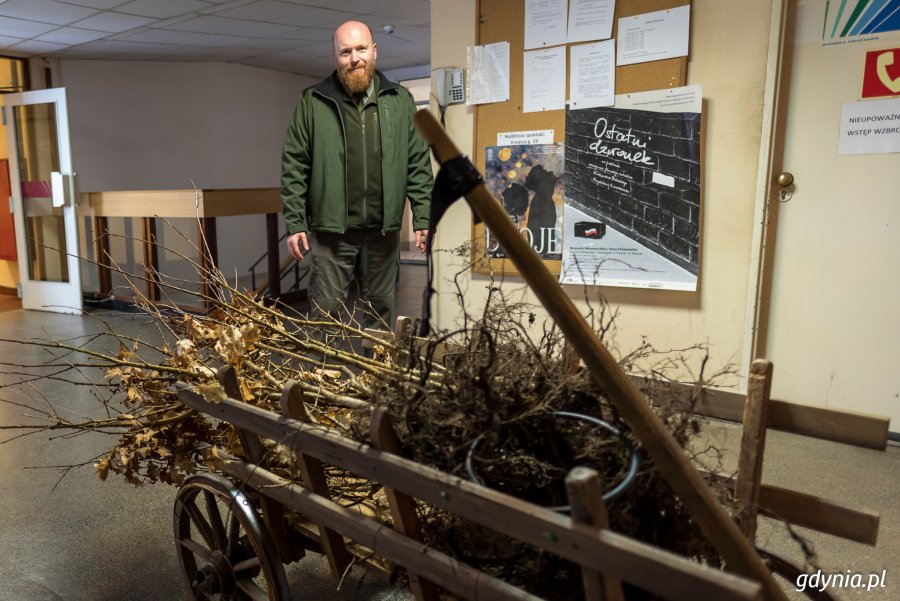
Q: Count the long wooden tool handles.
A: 1